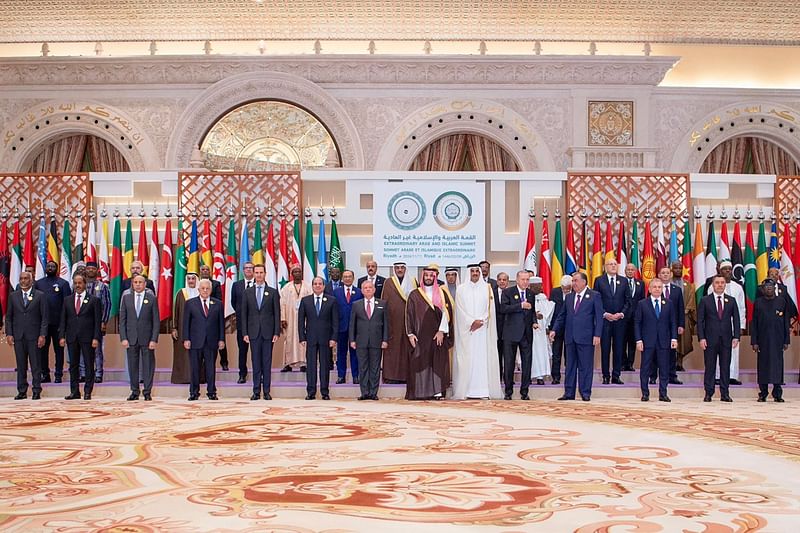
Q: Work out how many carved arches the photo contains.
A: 4